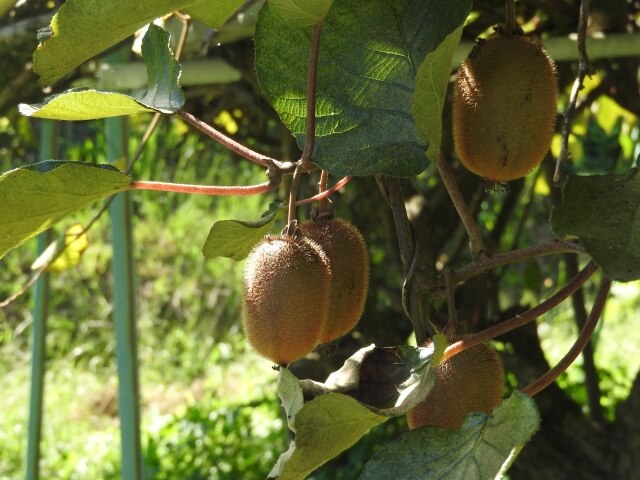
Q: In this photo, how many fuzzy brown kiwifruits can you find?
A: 4